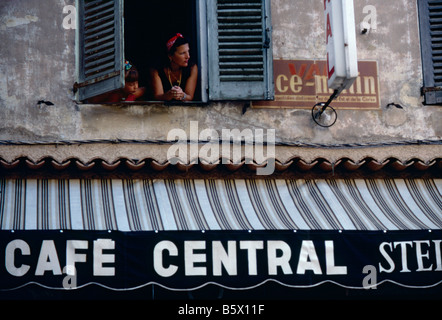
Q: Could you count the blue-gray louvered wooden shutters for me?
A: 3